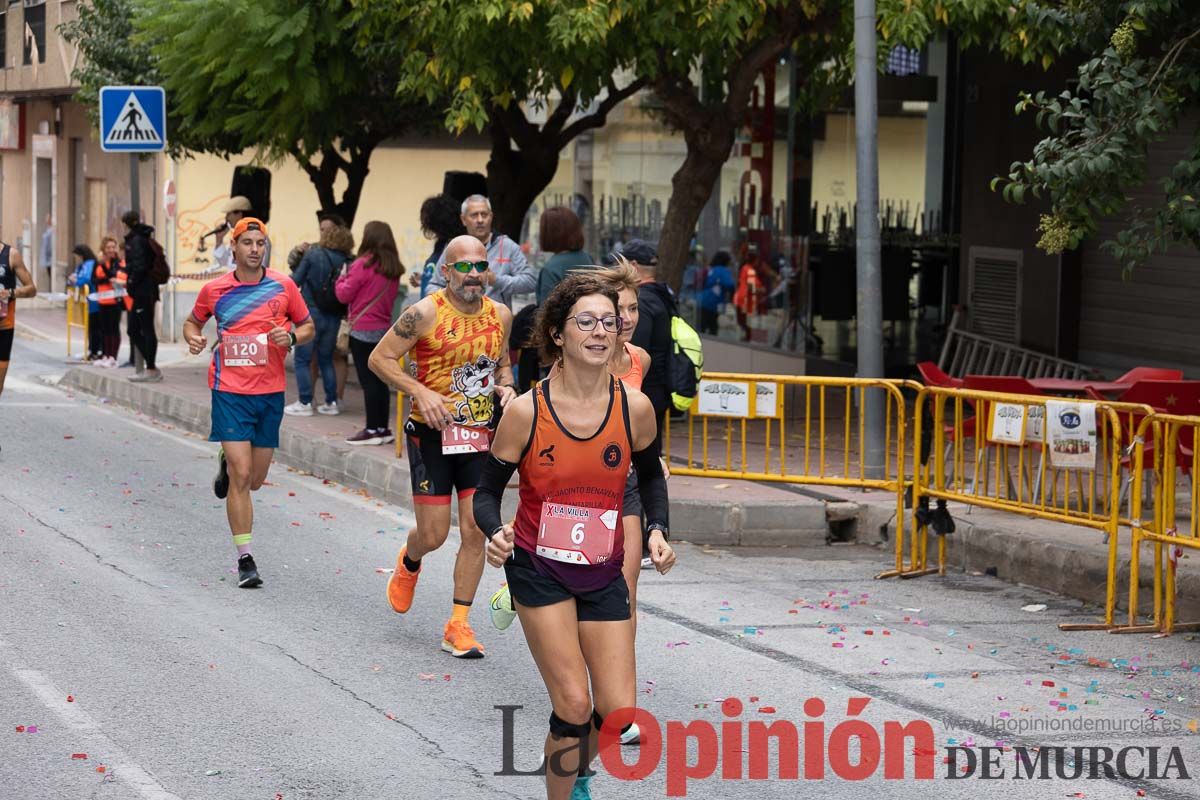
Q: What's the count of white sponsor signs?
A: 5